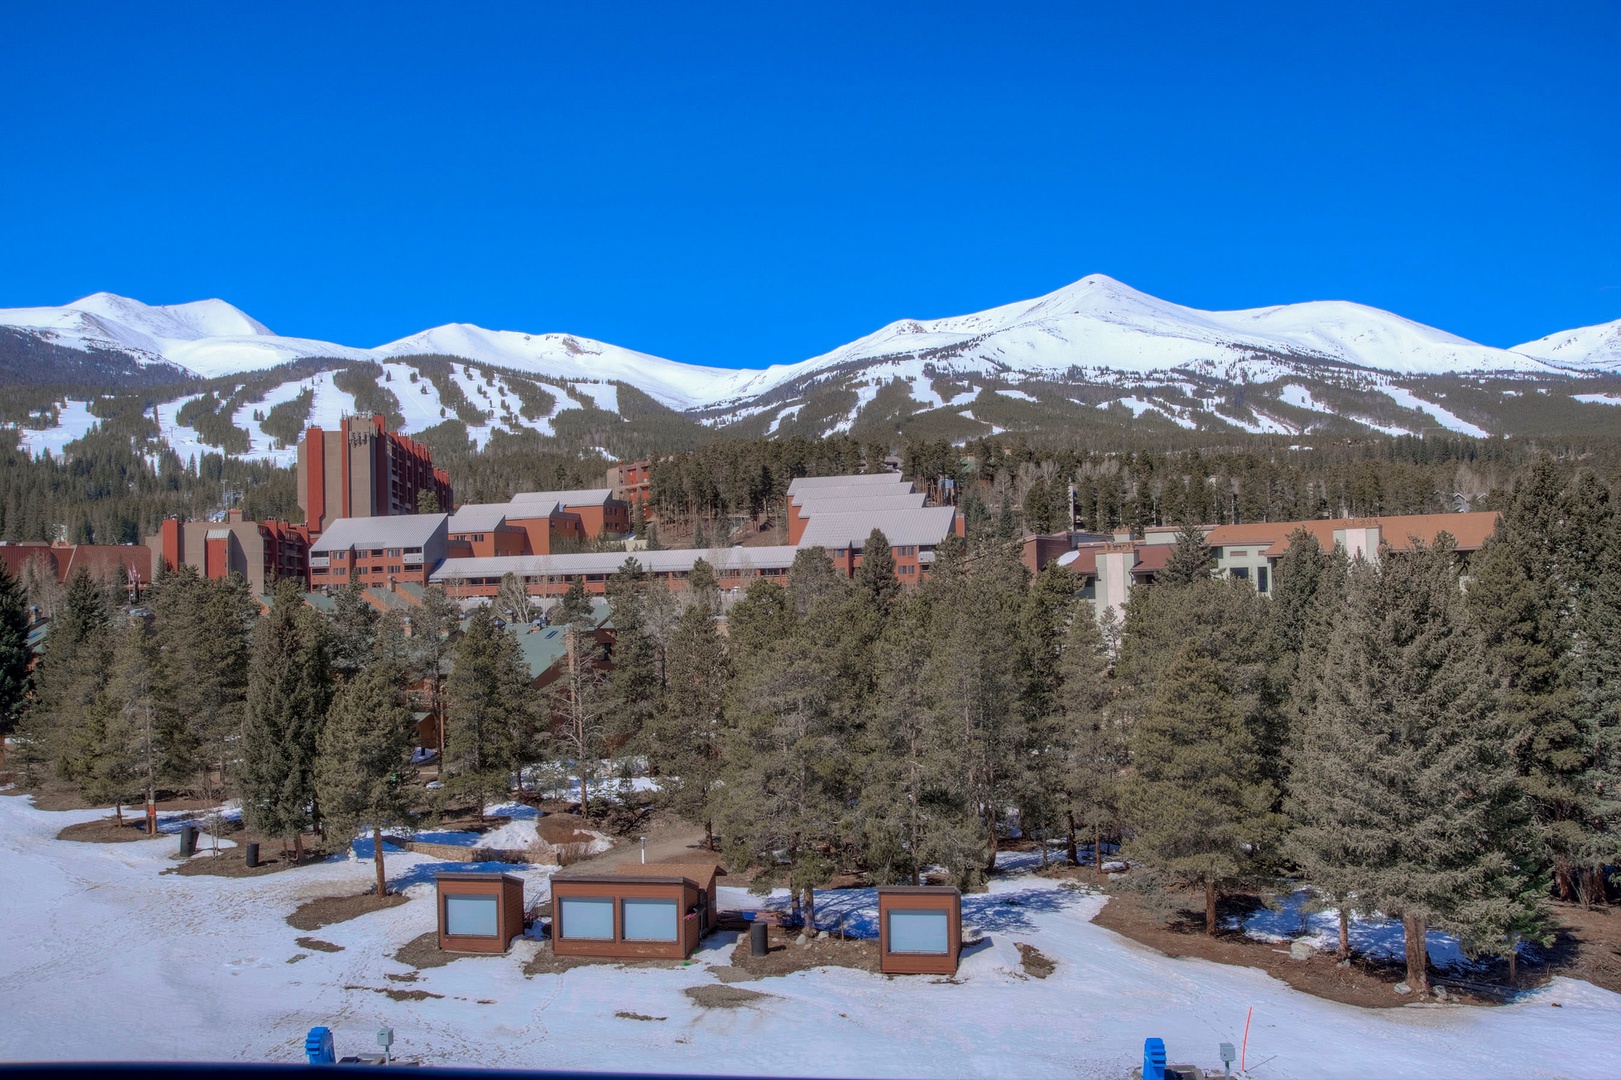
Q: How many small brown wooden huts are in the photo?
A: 3